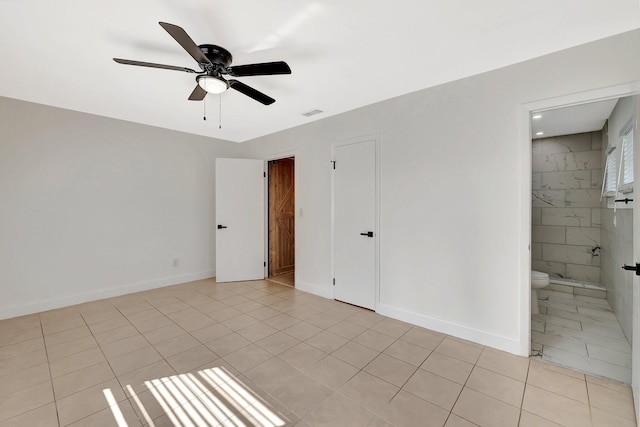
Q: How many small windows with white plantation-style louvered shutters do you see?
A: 2